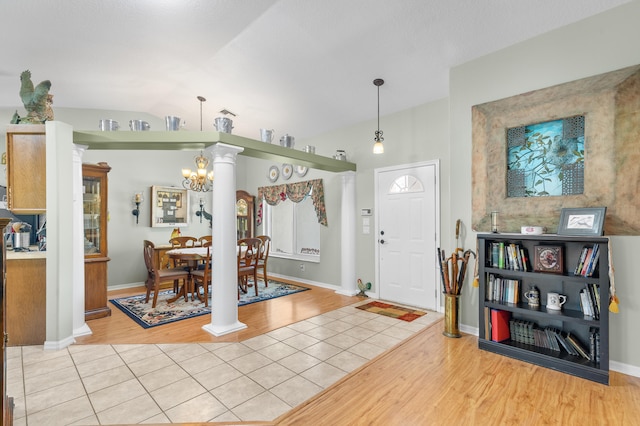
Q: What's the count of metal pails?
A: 8